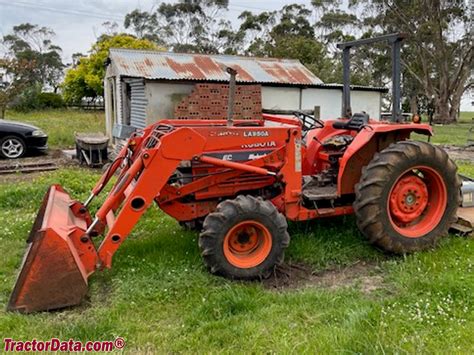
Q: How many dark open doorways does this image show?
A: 1